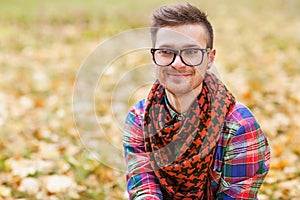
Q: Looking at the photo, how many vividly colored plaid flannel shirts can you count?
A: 1